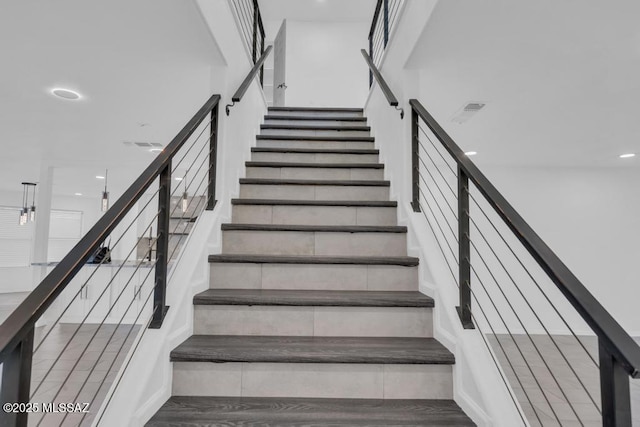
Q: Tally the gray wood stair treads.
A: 13